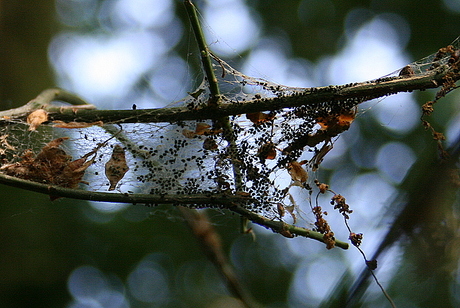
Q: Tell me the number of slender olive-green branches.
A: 3